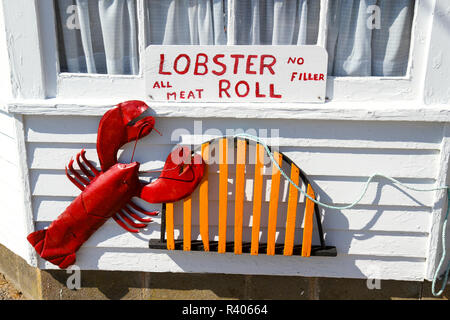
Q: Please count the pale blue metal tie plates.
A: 0